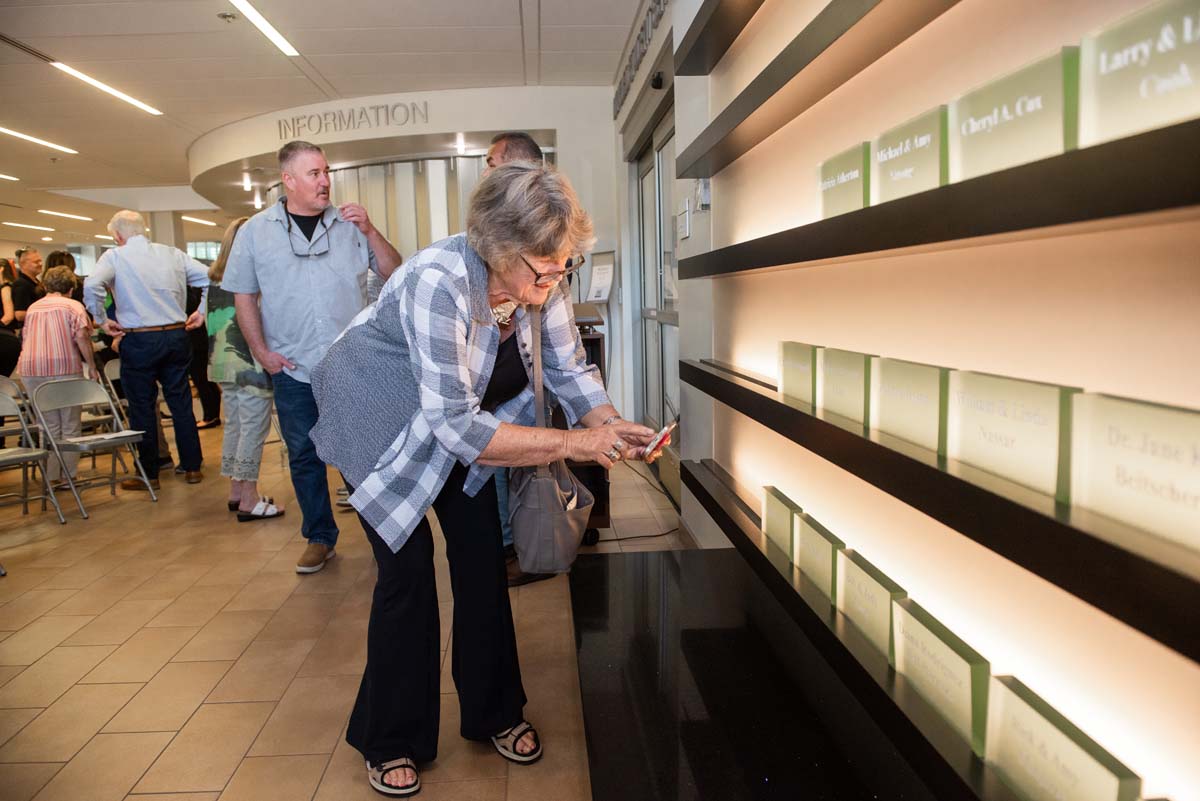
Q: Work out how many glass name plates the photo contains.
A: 14